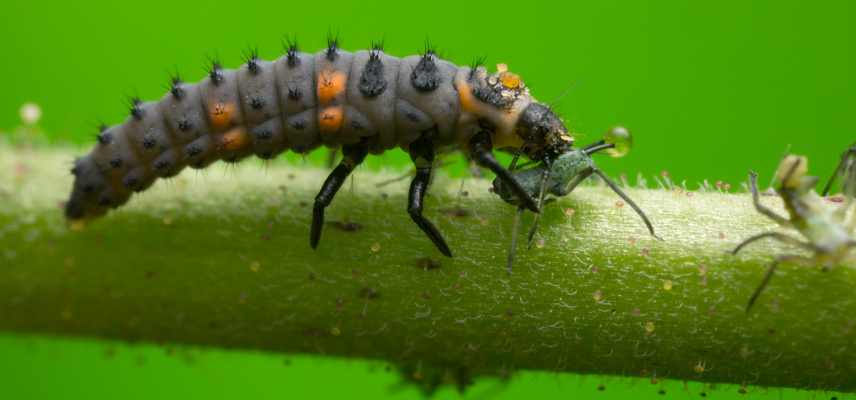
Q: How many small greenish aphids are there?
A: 2